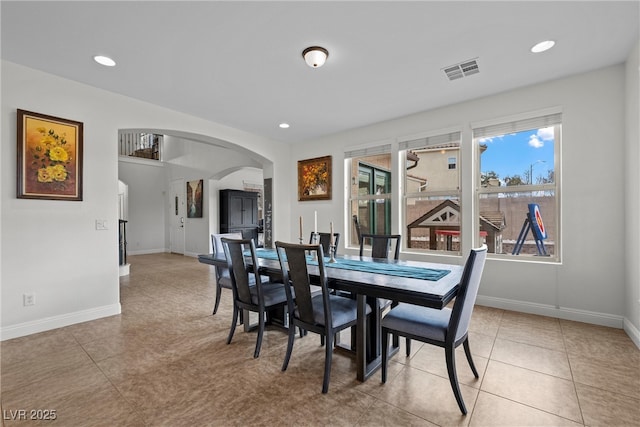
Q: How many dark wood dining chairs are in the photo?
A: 6